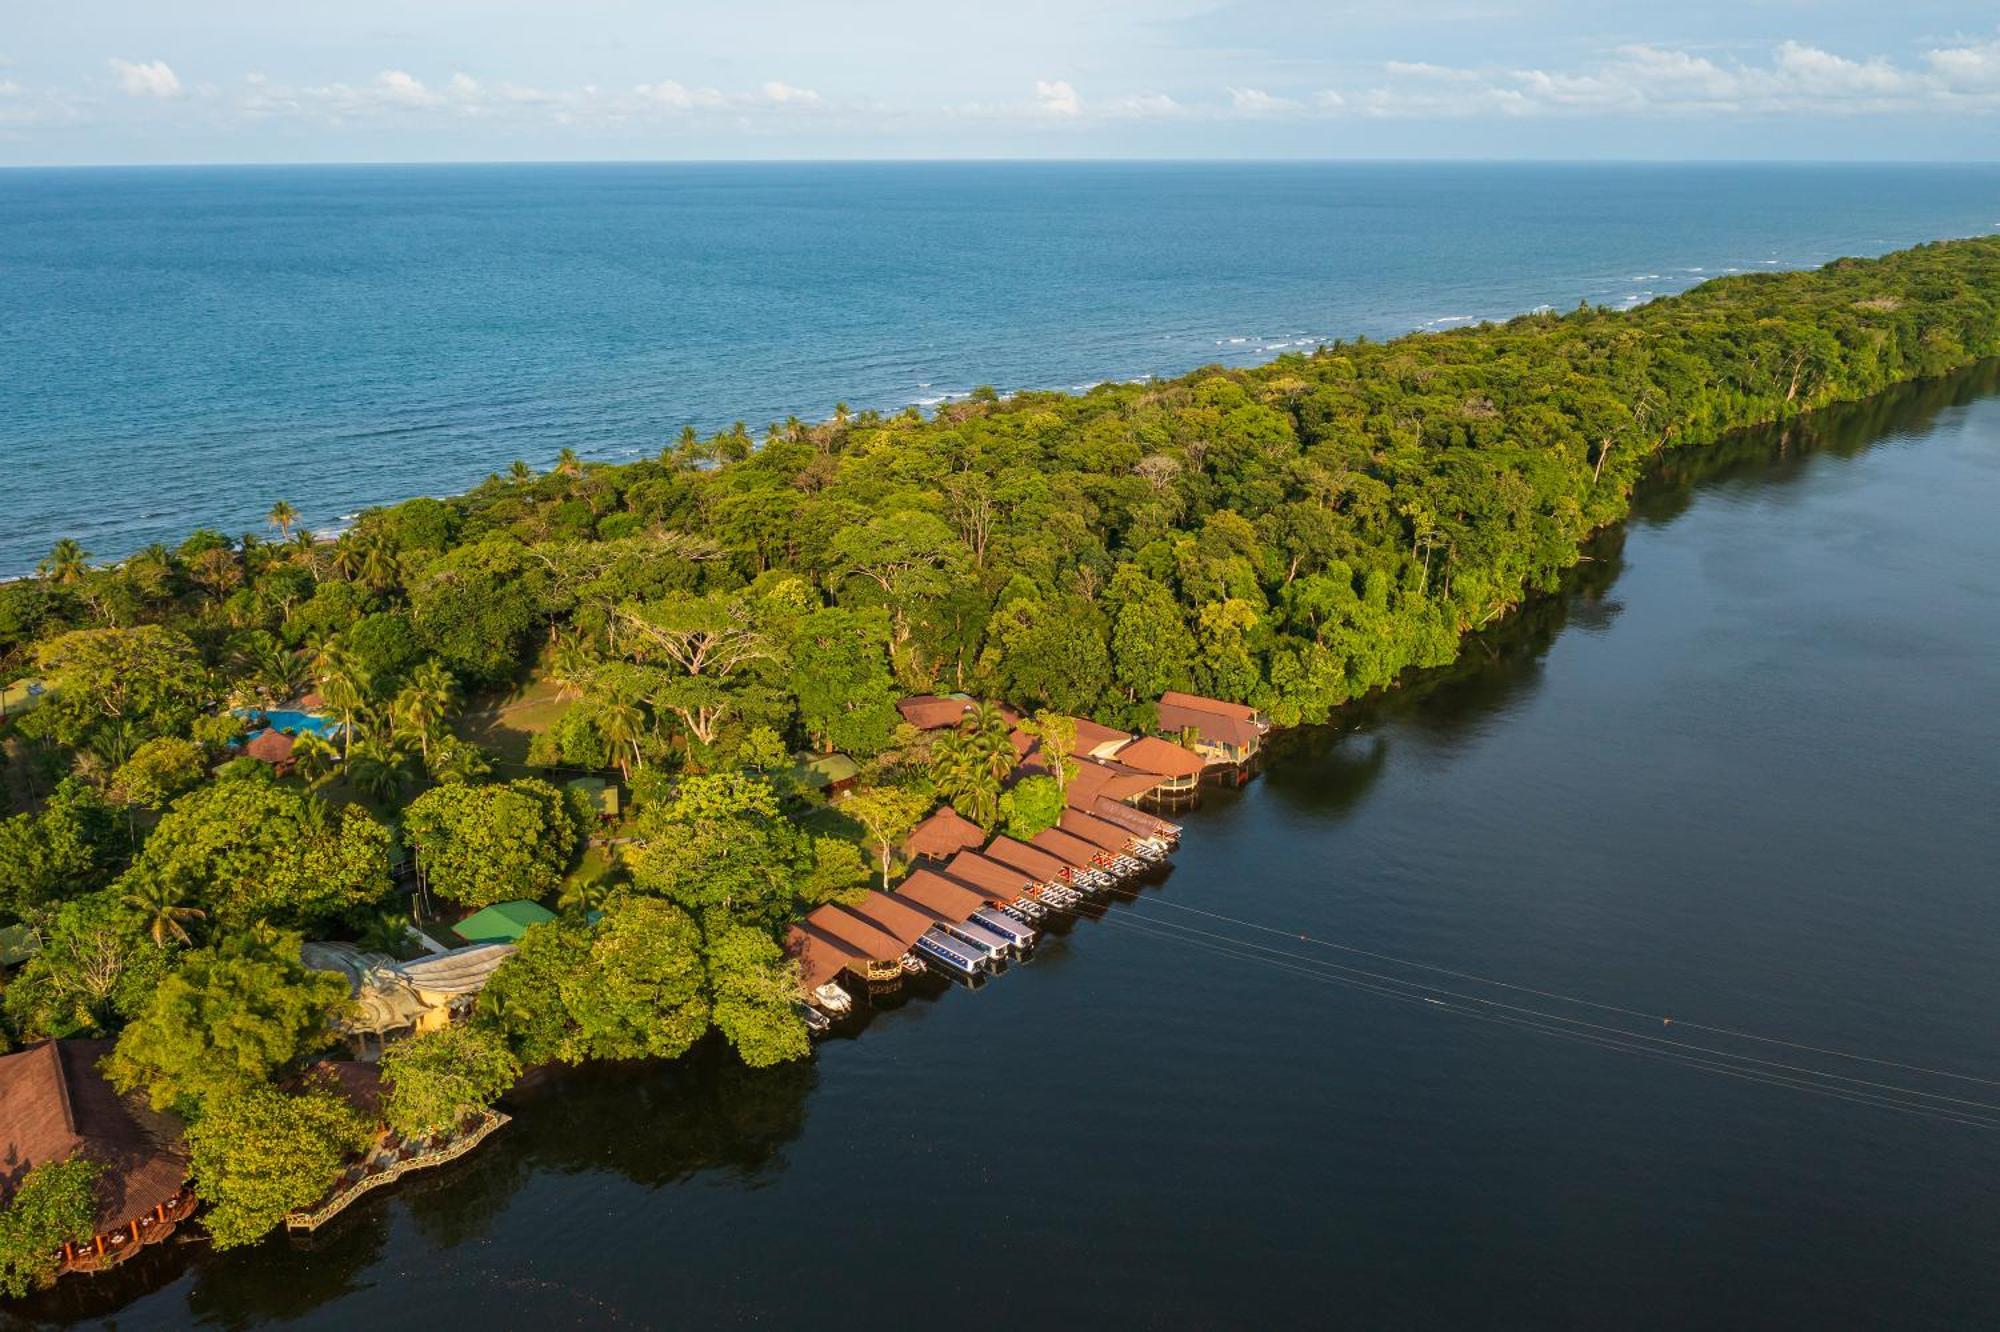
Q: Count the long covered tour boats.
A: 3